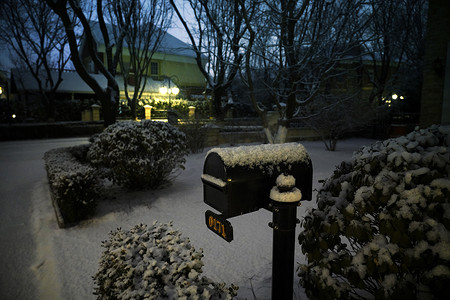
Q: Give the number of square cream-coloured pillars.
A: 3